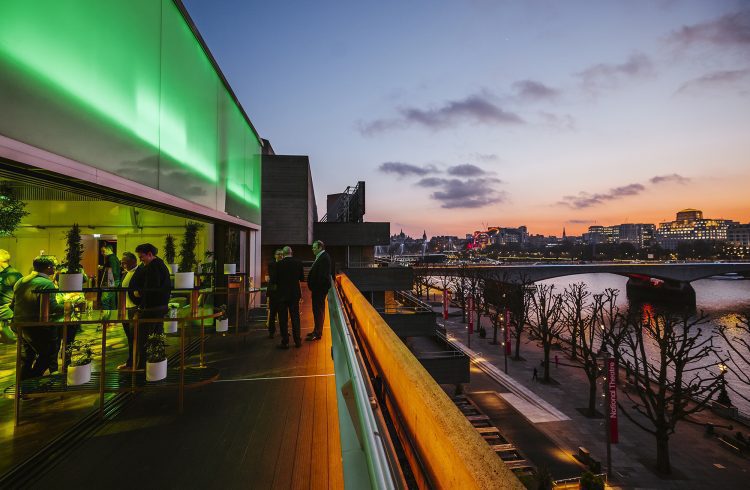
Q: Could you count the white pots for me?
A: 8